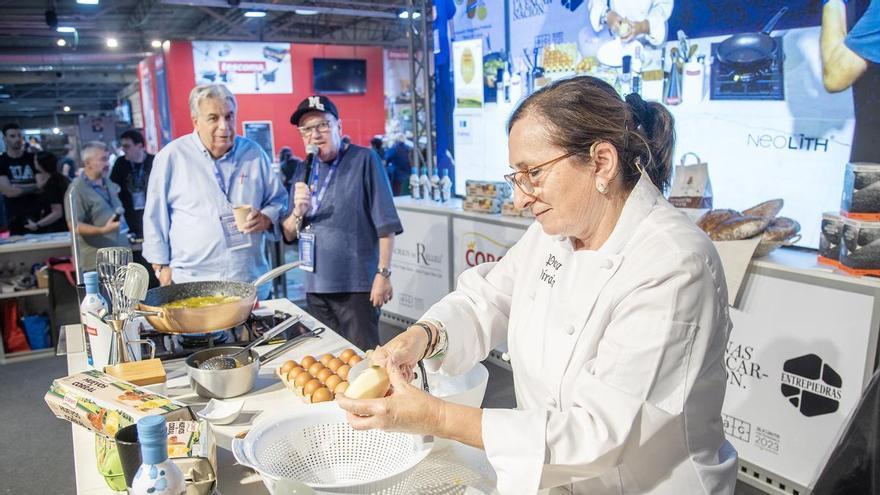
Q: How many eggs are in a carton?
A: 15